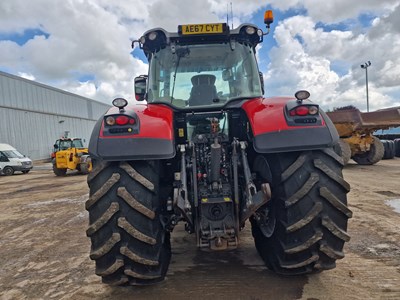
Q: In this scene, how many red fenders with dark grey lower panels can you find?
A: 2